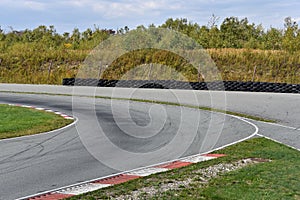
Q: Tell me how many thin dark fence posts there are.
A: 5